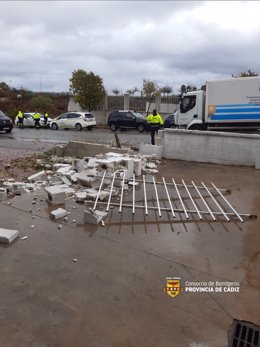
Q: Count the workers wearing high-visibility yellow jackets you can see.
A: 4